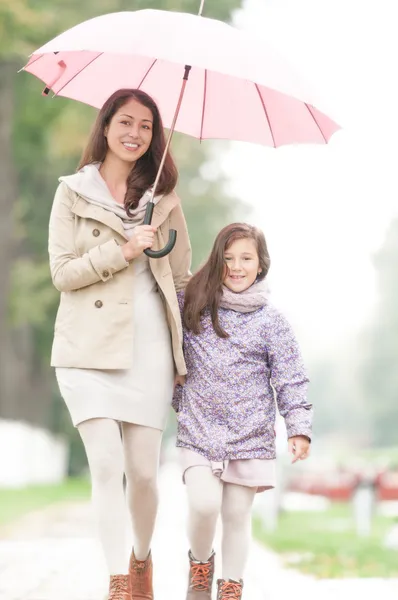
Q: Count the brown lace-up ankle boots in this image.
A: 4